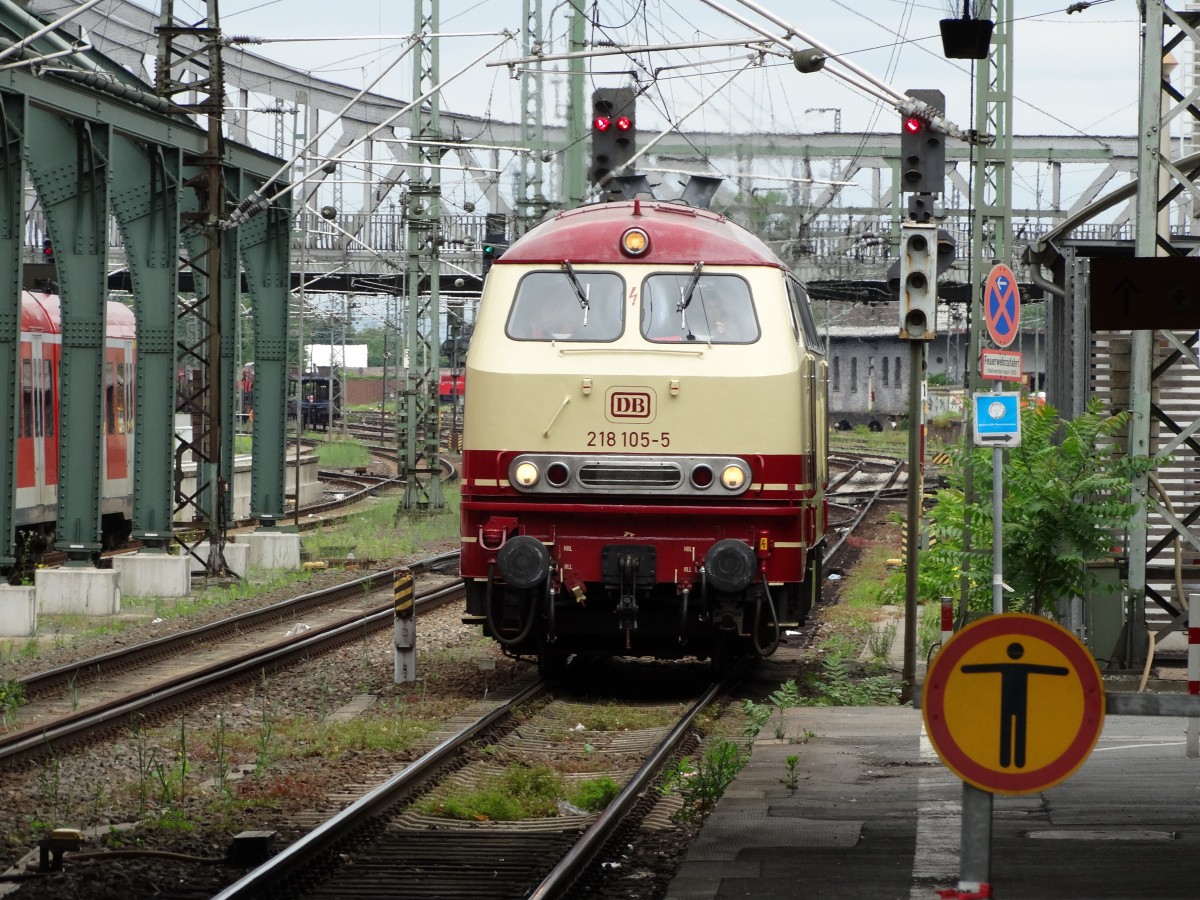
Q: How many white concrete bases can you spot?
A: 5